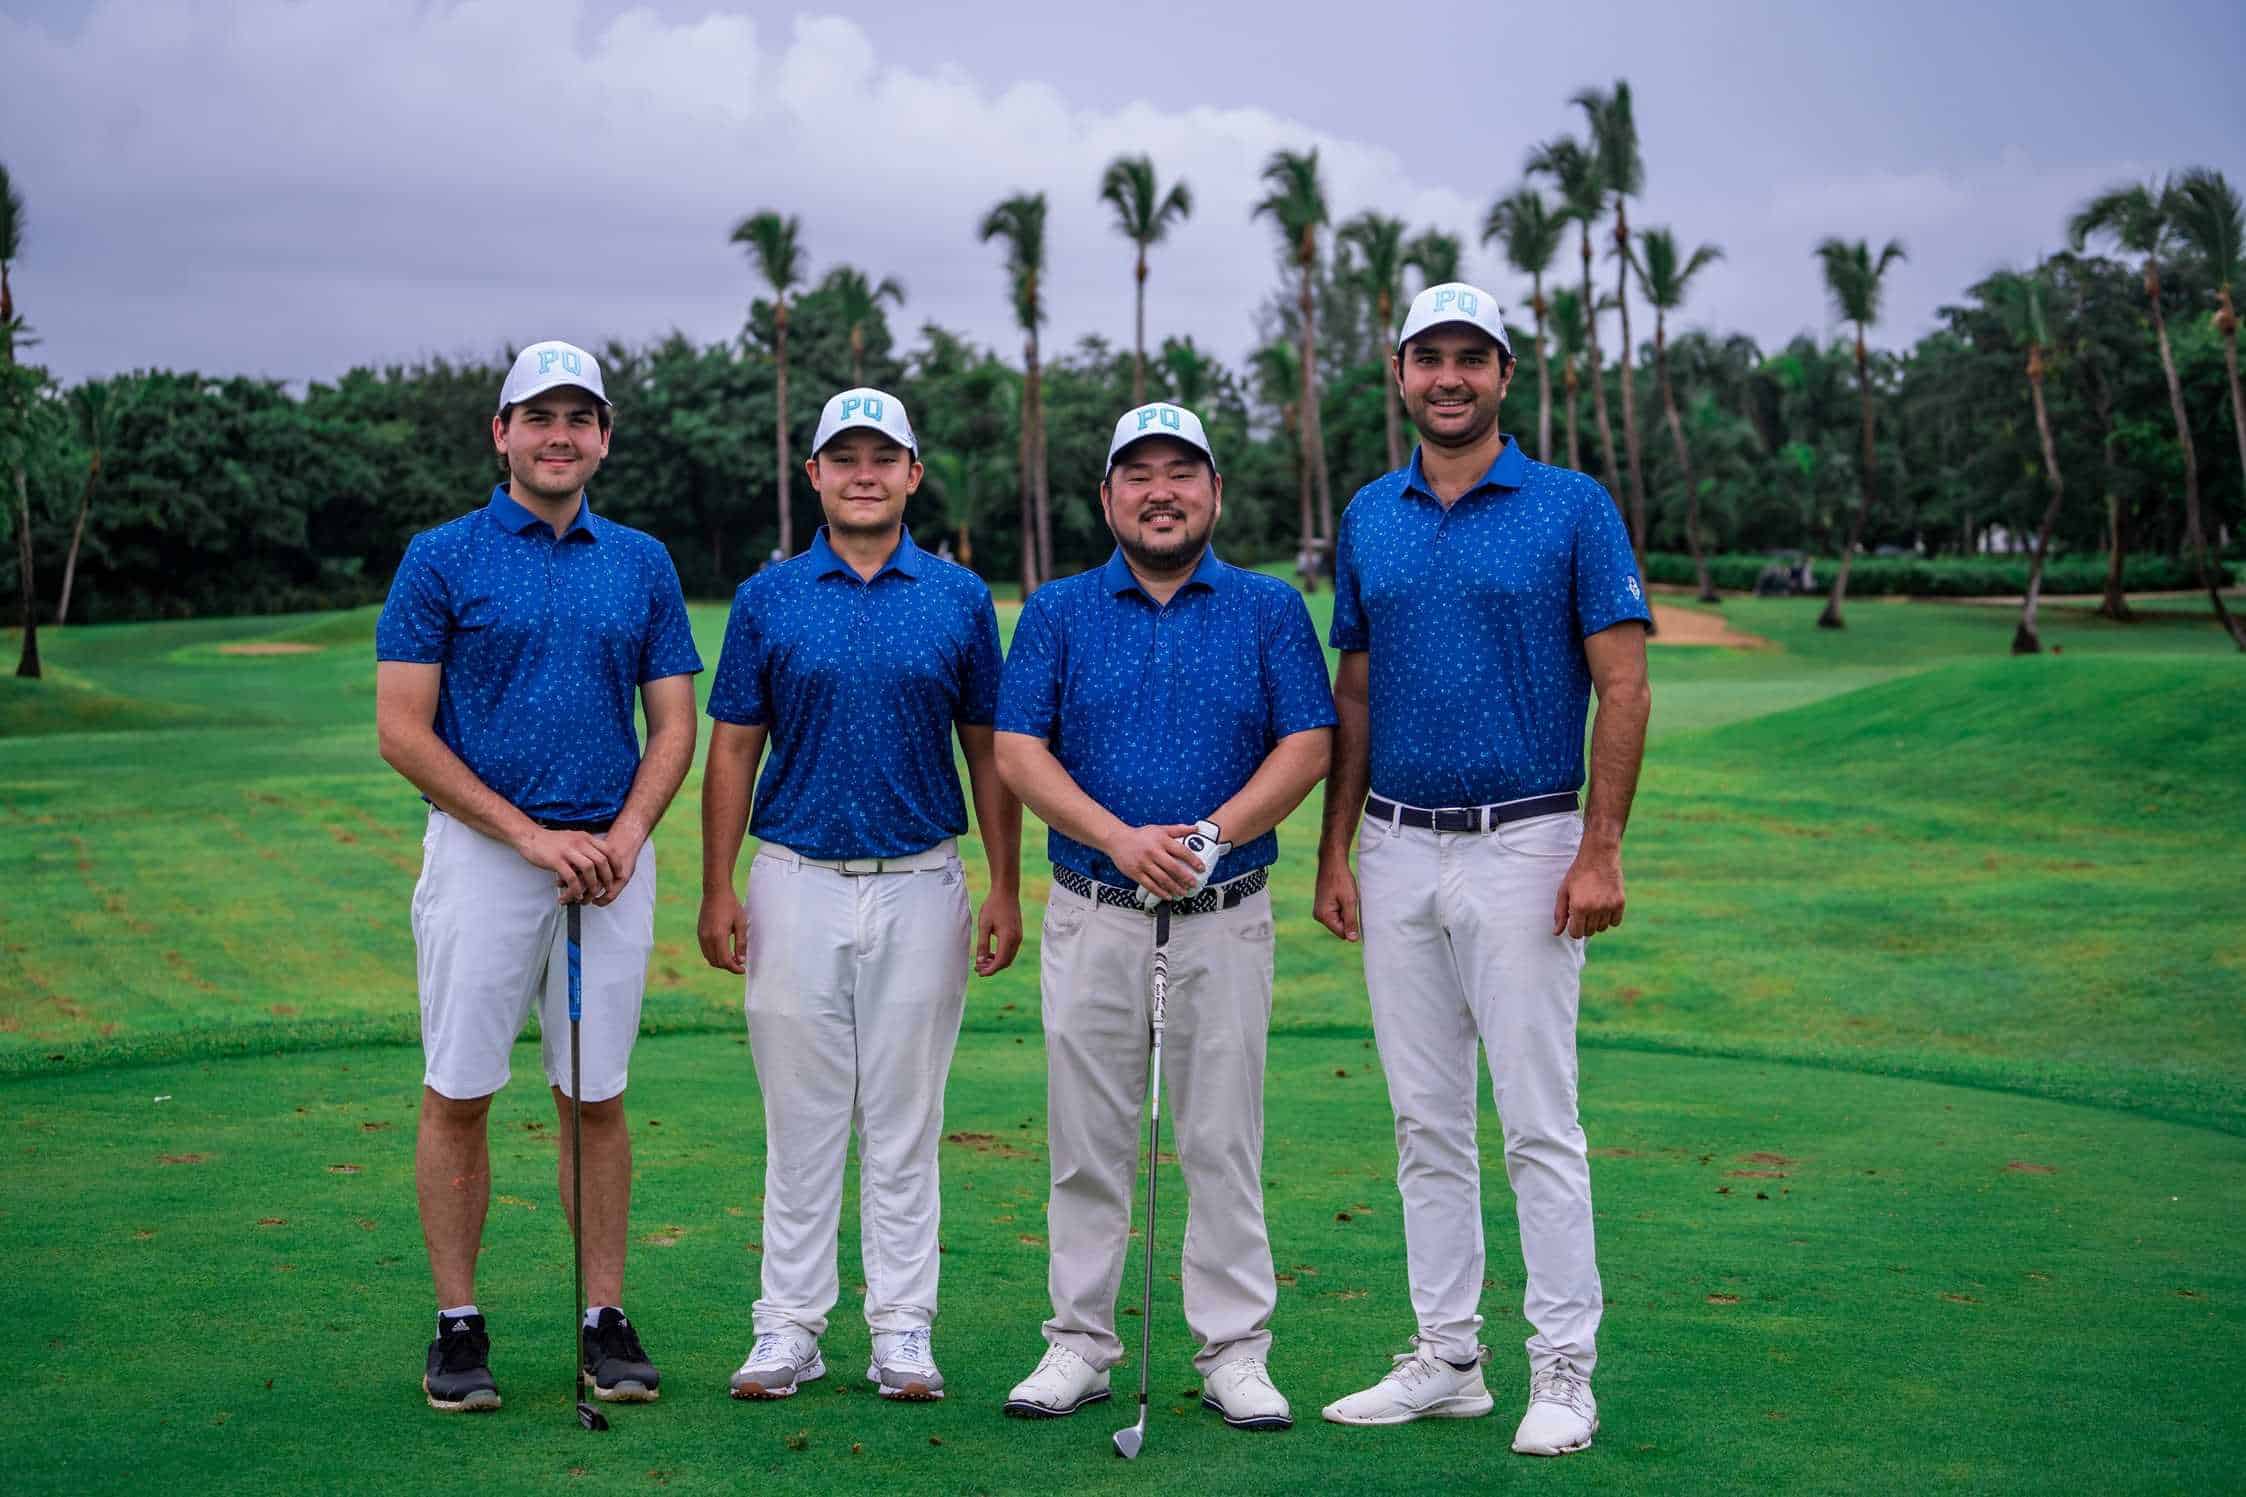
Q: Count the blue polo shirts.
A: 4